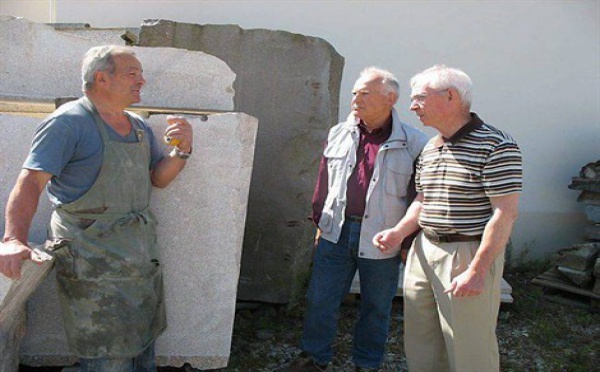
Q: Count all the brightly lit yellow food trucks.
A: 0